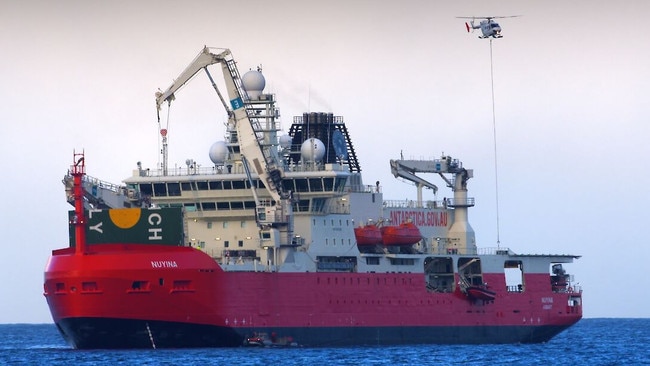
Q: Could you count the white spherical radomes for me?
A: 4